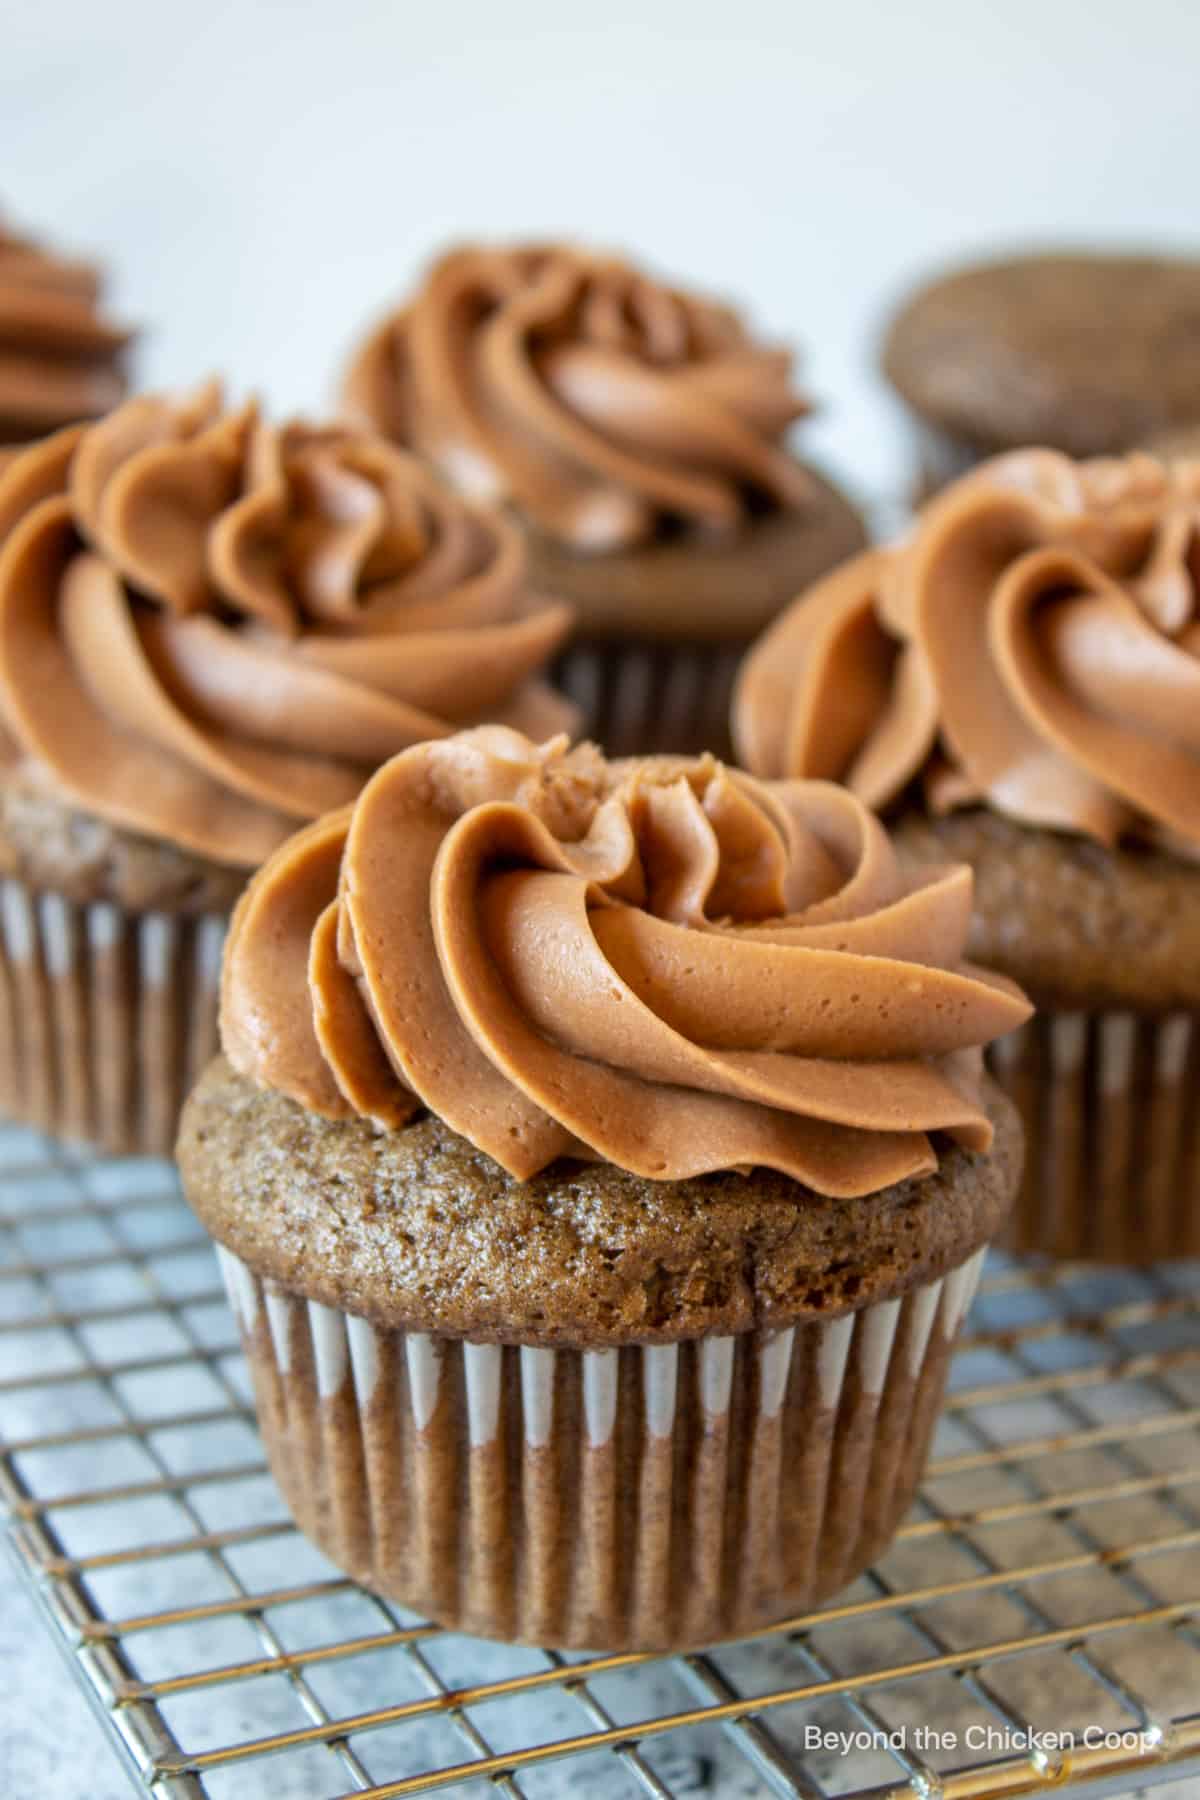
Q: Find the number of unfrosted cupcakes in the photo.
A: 1